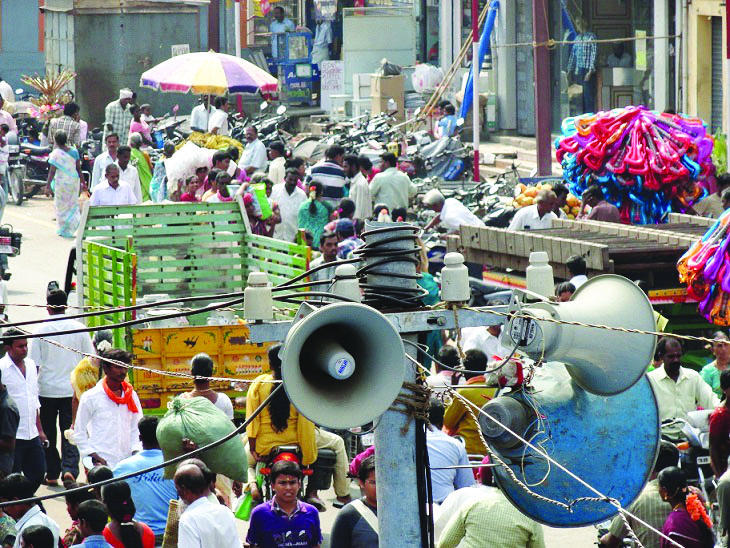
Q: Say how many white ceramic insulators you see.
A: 4